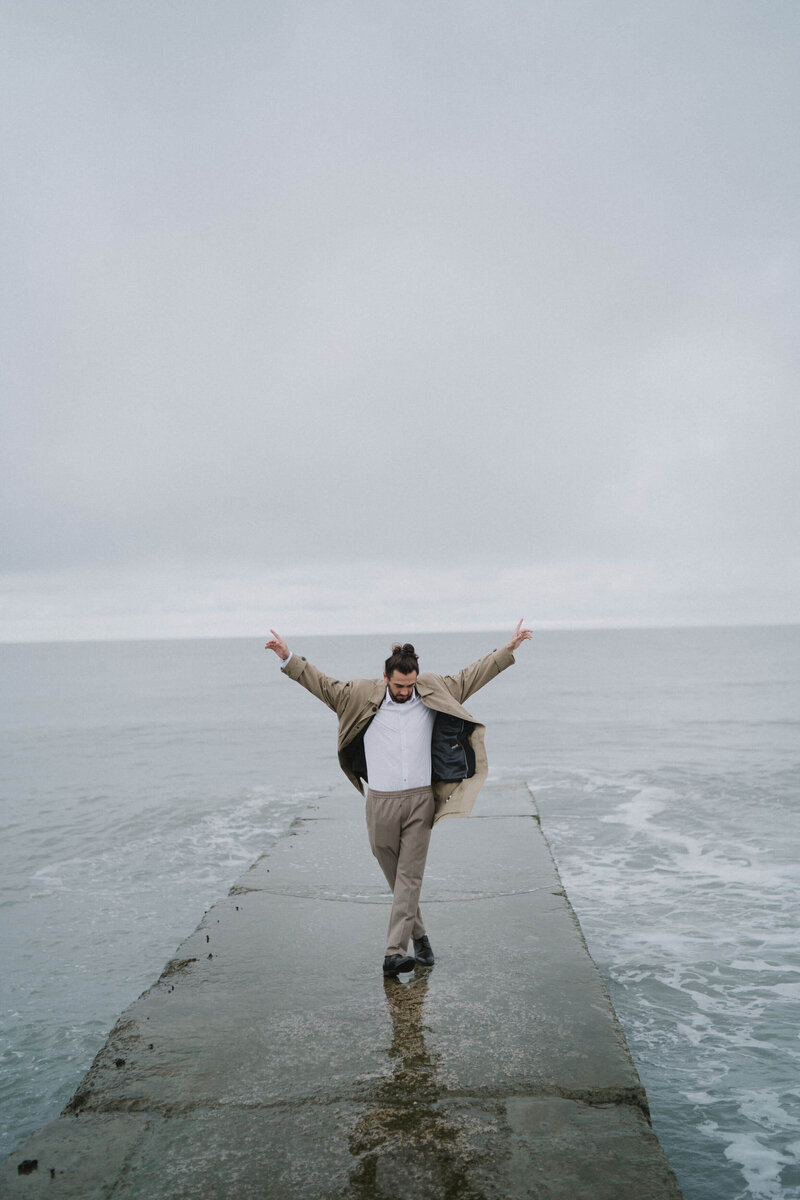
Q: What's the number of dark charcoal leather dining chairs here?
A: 0